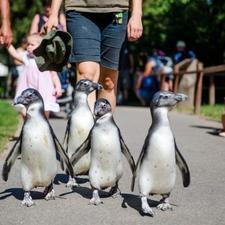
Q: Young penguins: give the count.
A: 4